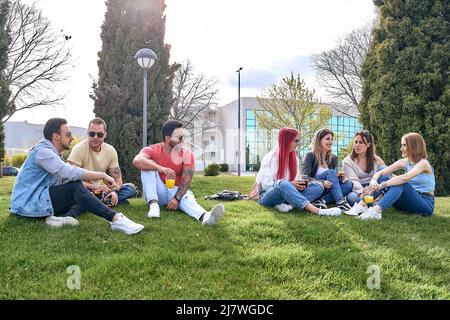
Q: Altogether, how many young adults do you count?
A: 7